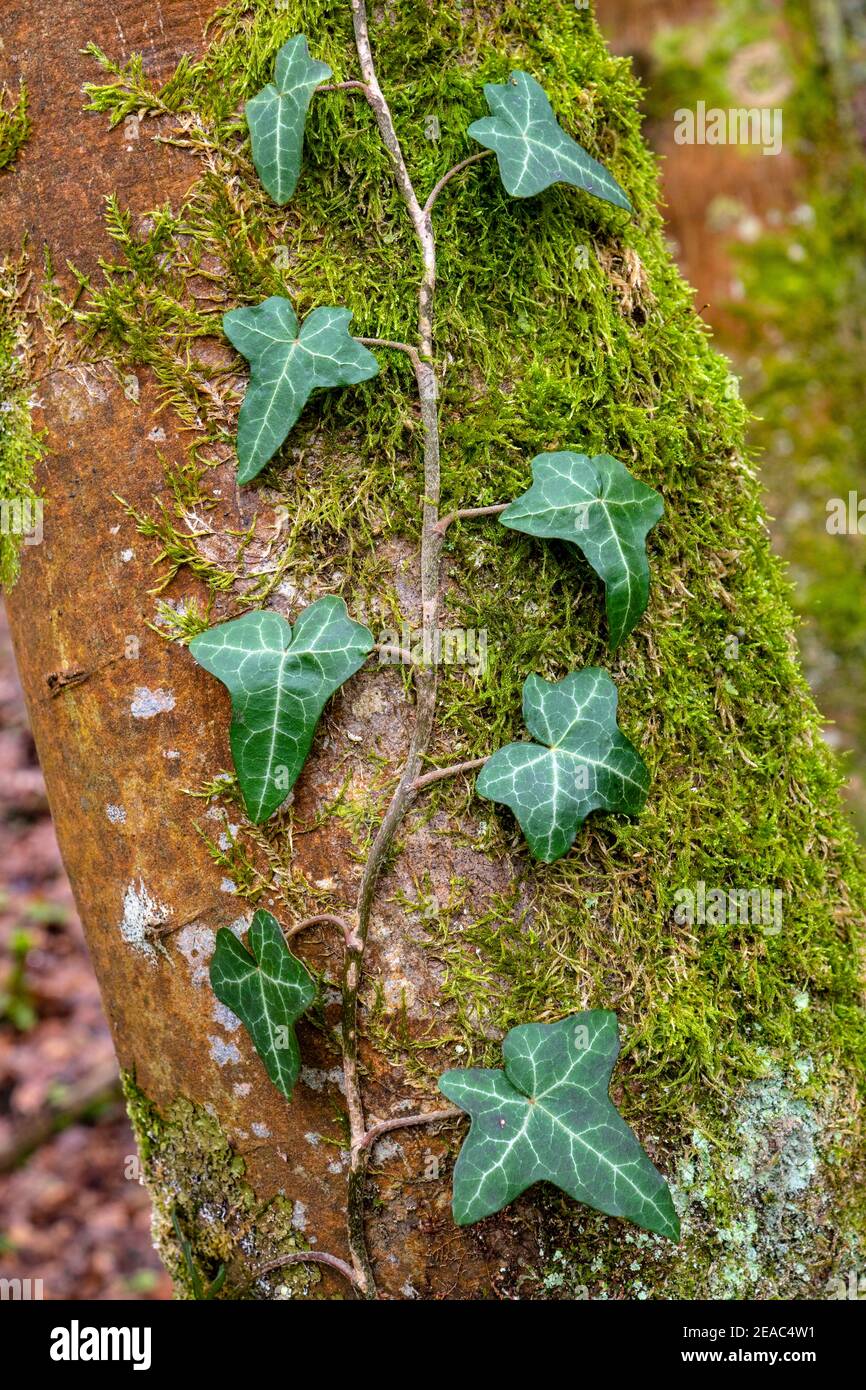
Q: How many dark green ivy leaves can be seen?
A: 8